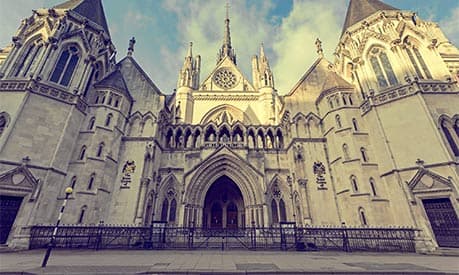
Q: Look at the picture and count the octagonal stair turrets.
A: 2